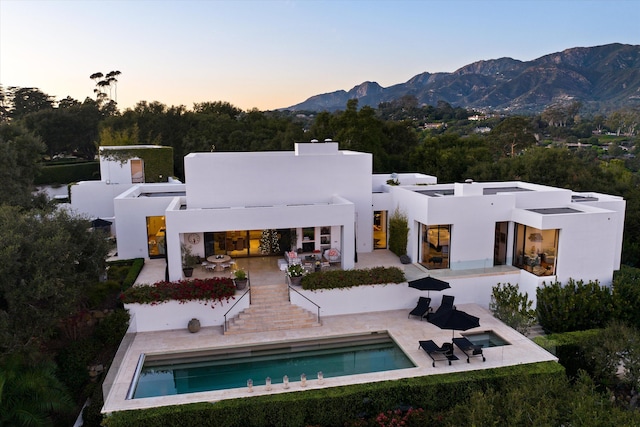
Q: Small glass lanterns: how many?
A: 5